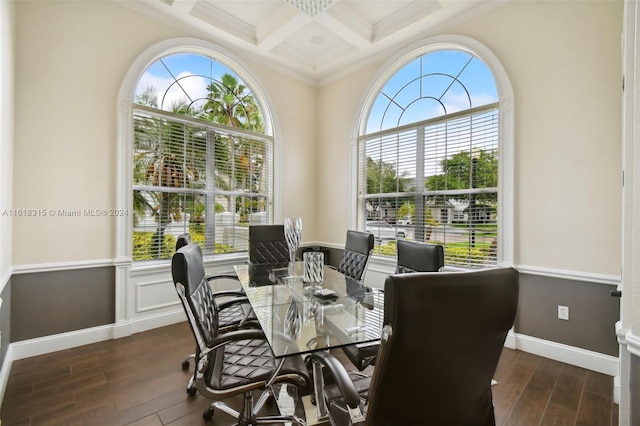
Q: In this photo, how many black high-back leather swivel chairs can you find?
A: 6